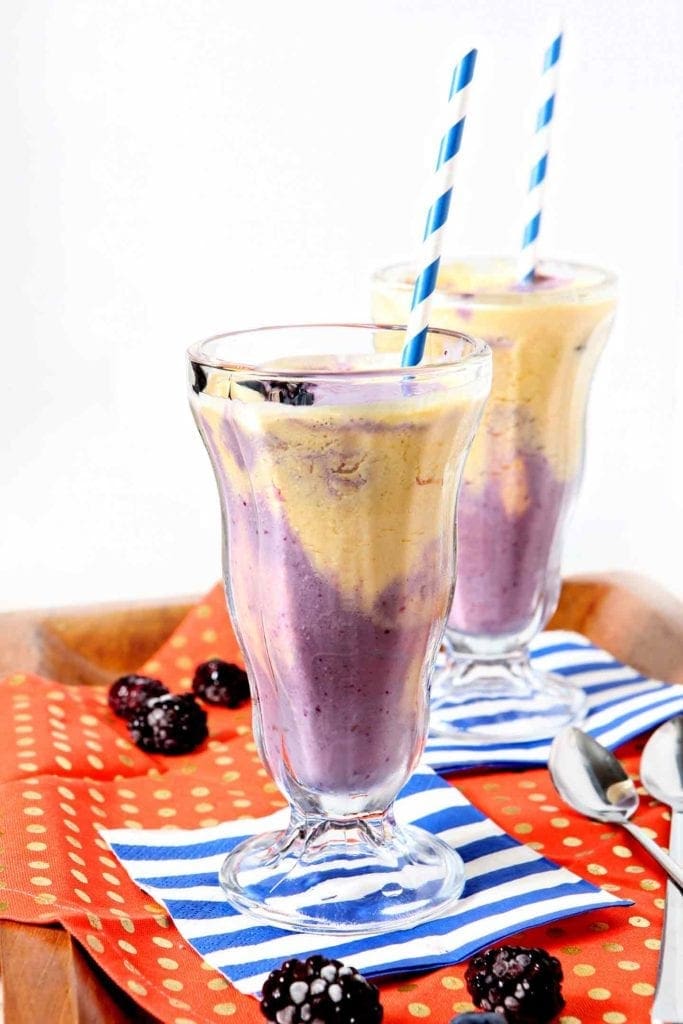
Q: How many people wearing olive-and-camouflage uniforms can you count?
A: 0